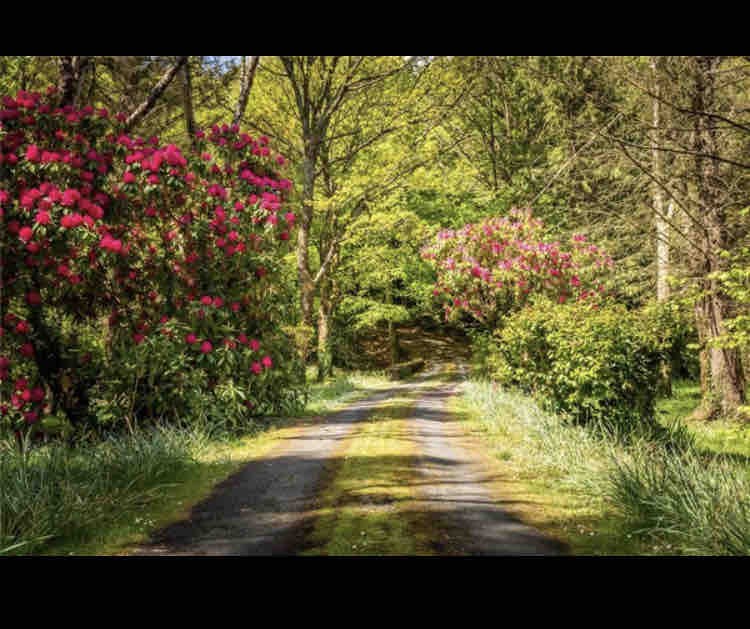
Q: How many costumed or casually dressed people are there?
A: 0